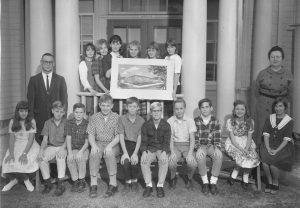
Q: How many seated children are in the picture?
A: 10